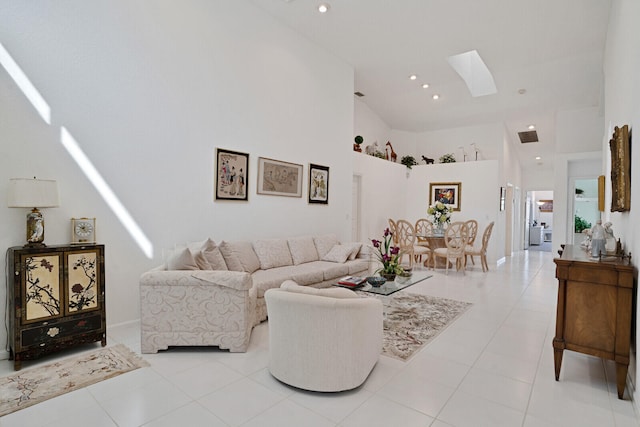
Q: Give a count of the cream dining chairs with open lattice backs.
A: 6